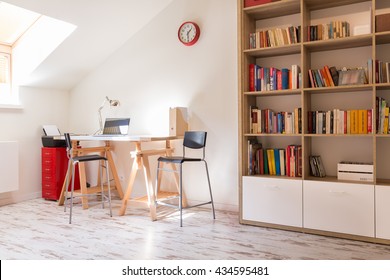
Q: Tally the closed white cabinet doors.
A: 3